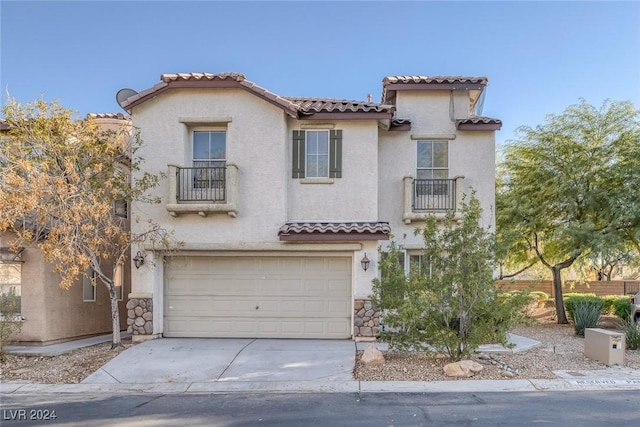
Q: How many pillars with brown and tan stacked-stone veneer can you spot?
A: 2